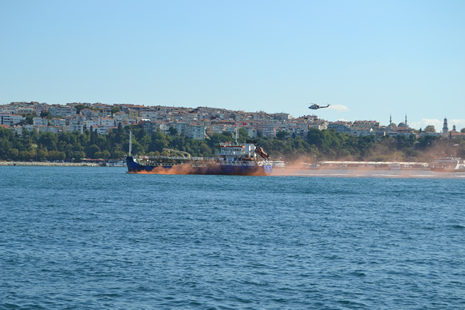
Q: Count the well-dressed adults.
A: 0